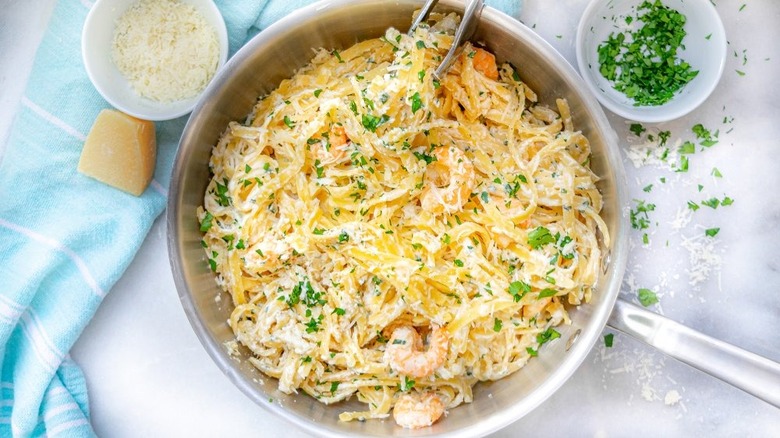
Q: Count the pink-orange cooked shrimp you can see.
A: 5